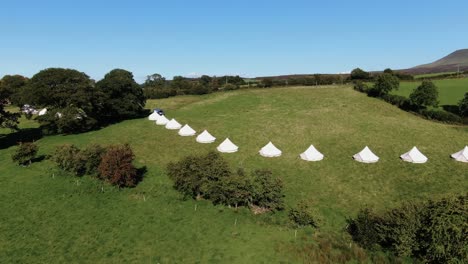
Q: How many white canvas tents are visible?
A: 11